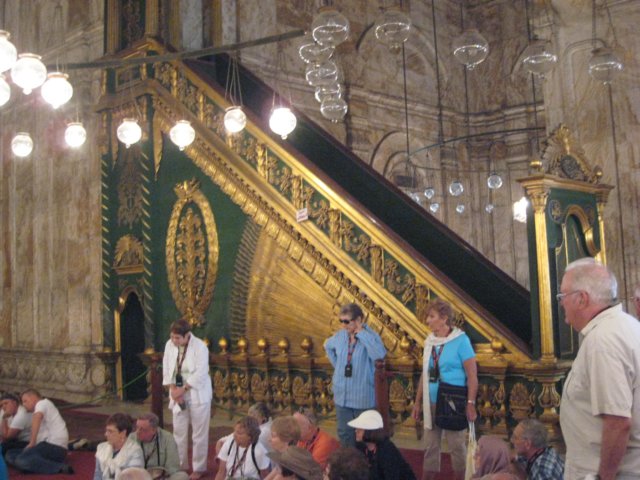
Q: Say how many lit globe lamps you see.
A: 10